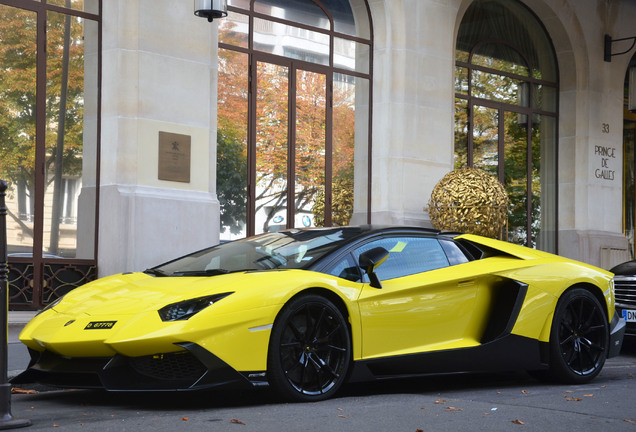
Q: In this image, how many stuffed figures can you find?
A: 0